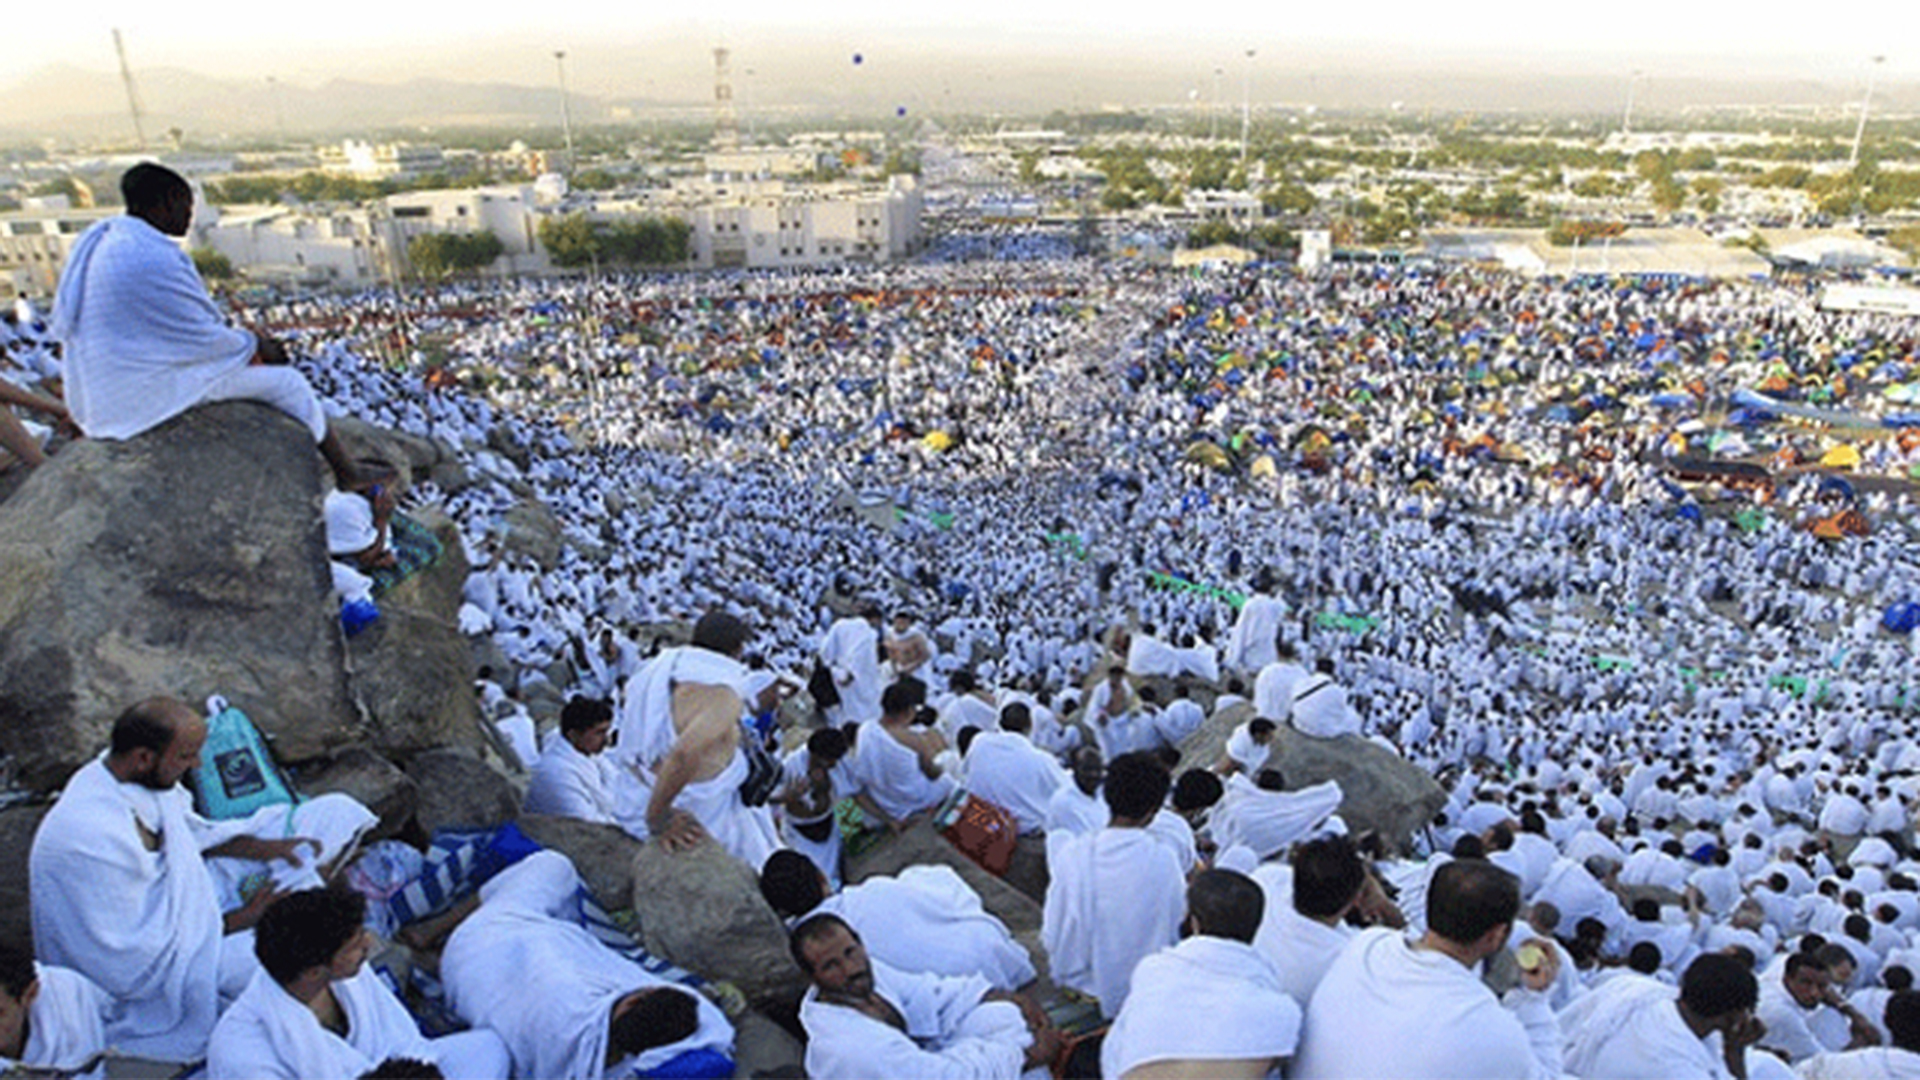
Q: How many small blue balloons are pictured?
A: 2